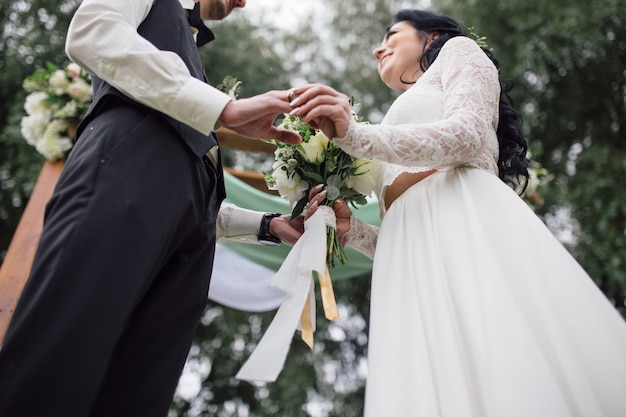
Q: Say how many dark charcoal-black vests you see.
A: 1